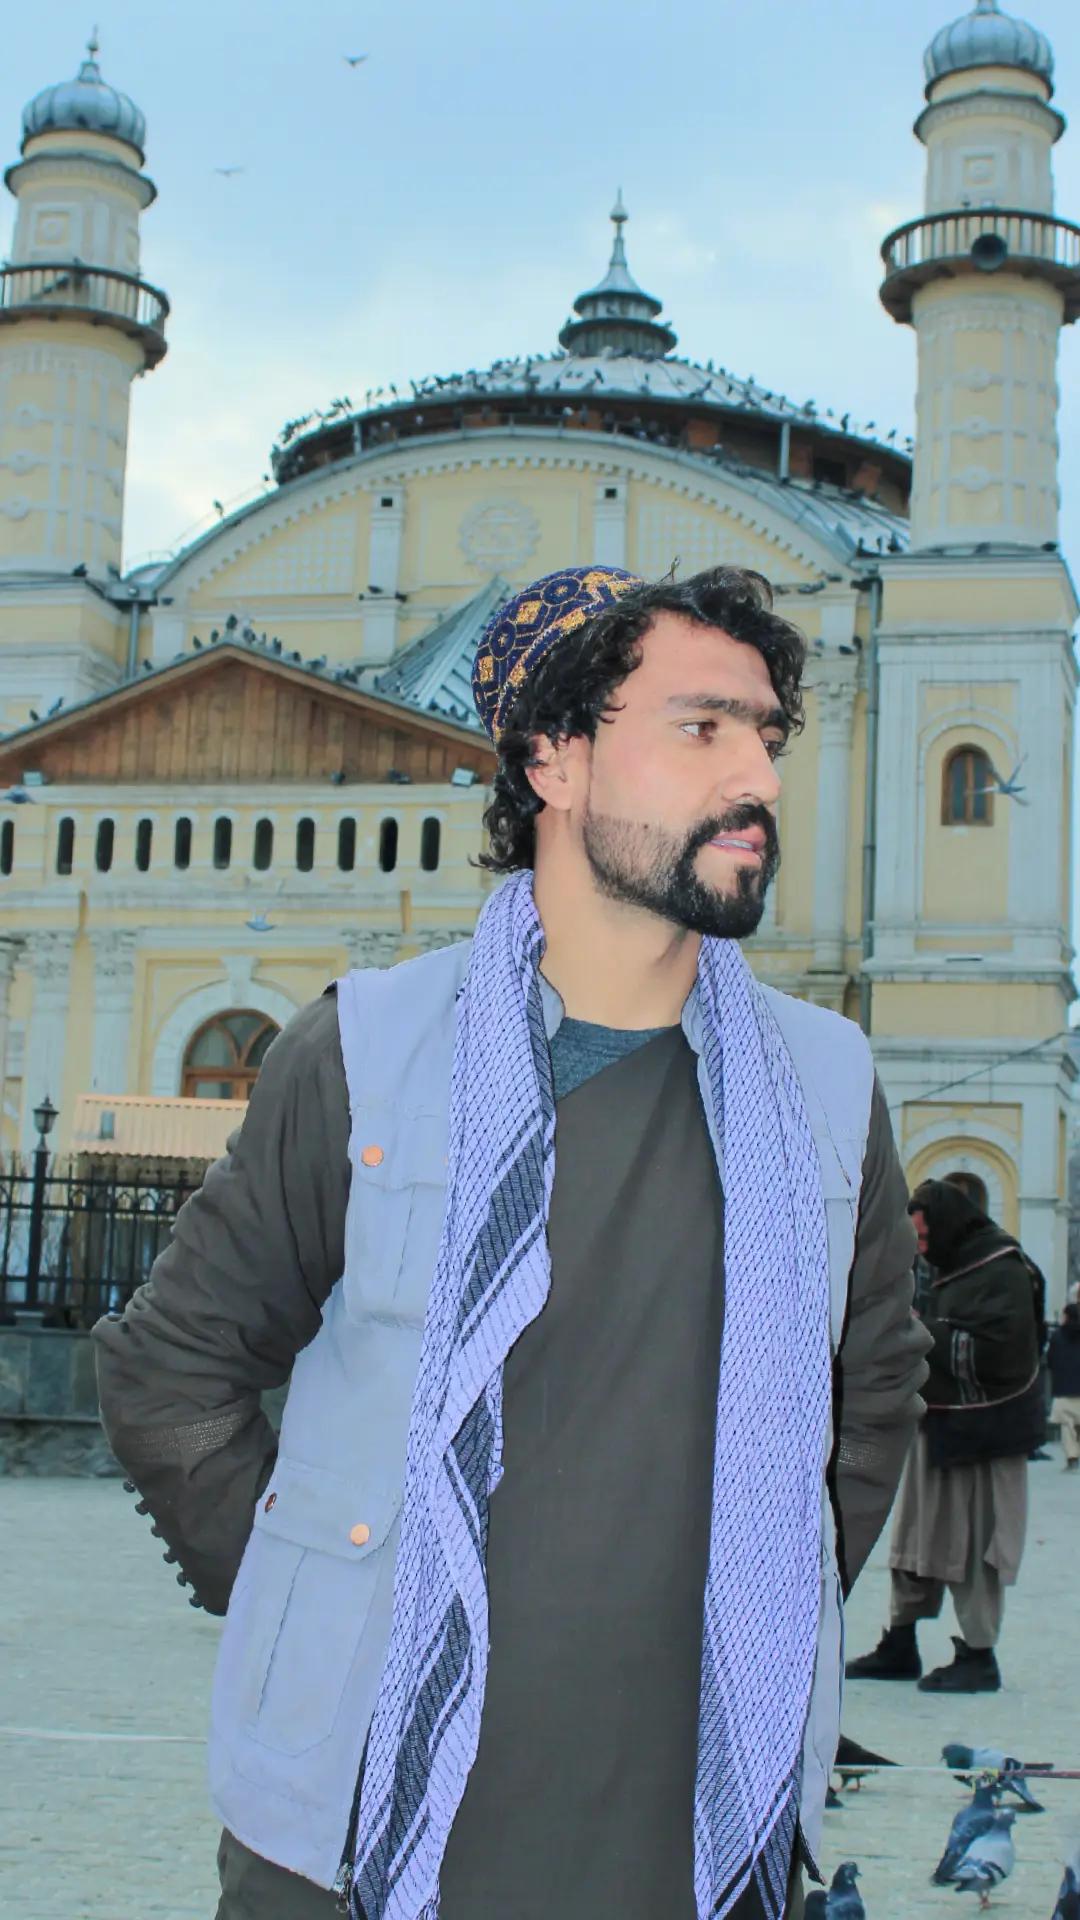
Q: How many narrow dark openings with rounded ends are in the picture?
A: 11